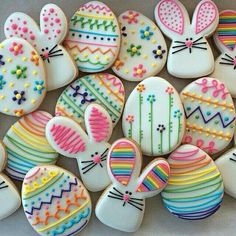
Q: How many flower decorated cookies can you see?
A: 3